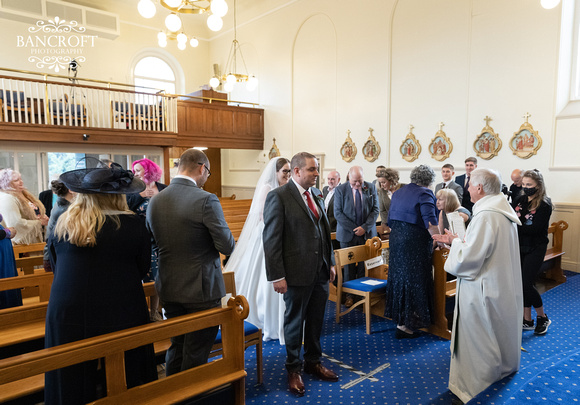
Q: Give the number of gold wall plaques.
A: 7